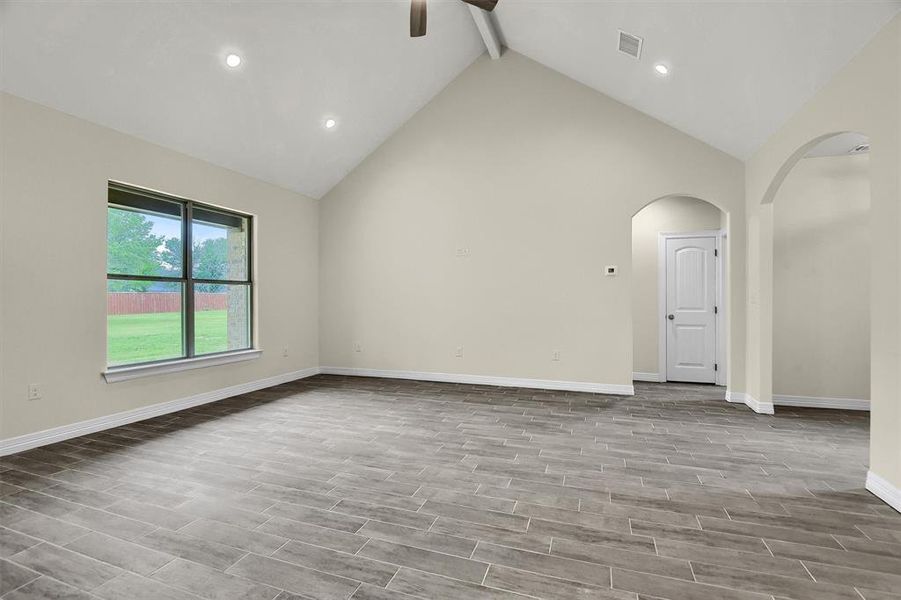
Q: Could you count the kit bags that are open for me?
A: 0